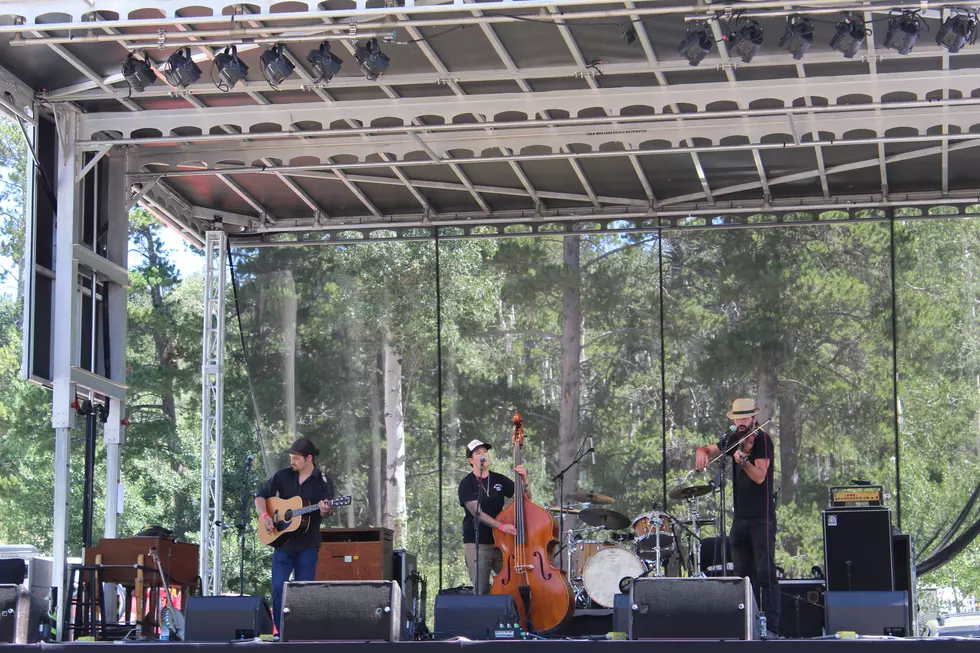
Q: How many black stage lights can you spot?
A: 12